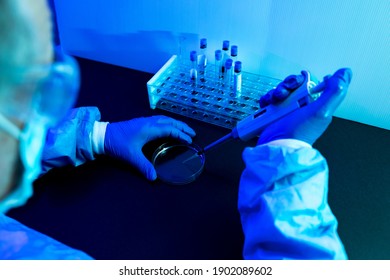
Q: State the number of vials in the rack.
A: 7